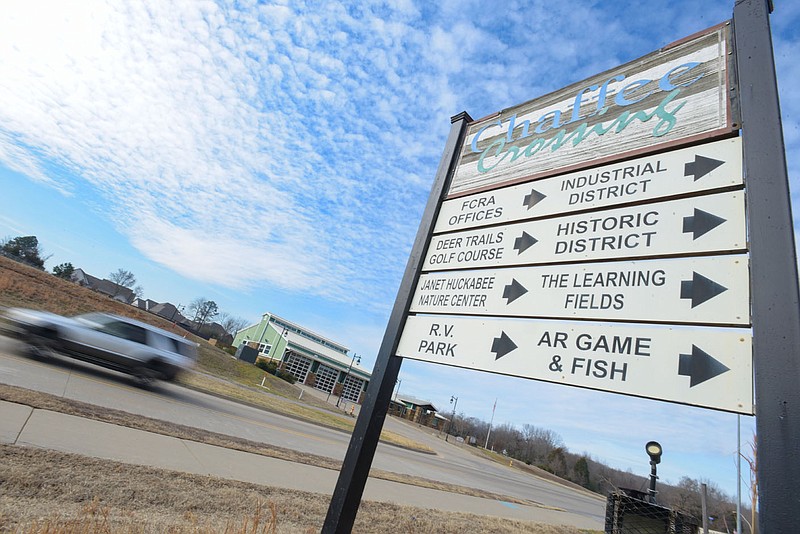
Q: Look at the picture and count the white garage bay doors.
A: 3